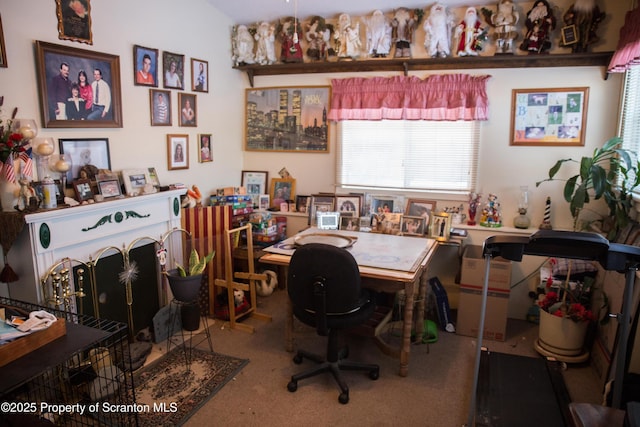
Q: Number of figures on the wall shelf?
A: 12